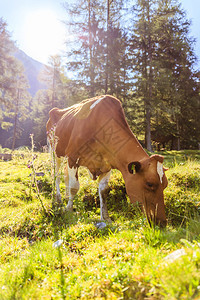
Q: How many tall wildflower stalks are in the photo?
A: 2